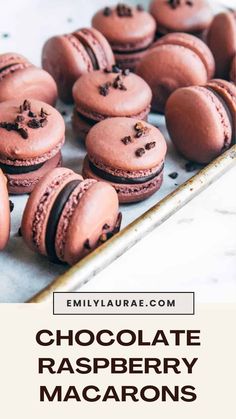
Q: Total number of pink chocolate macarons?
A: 12